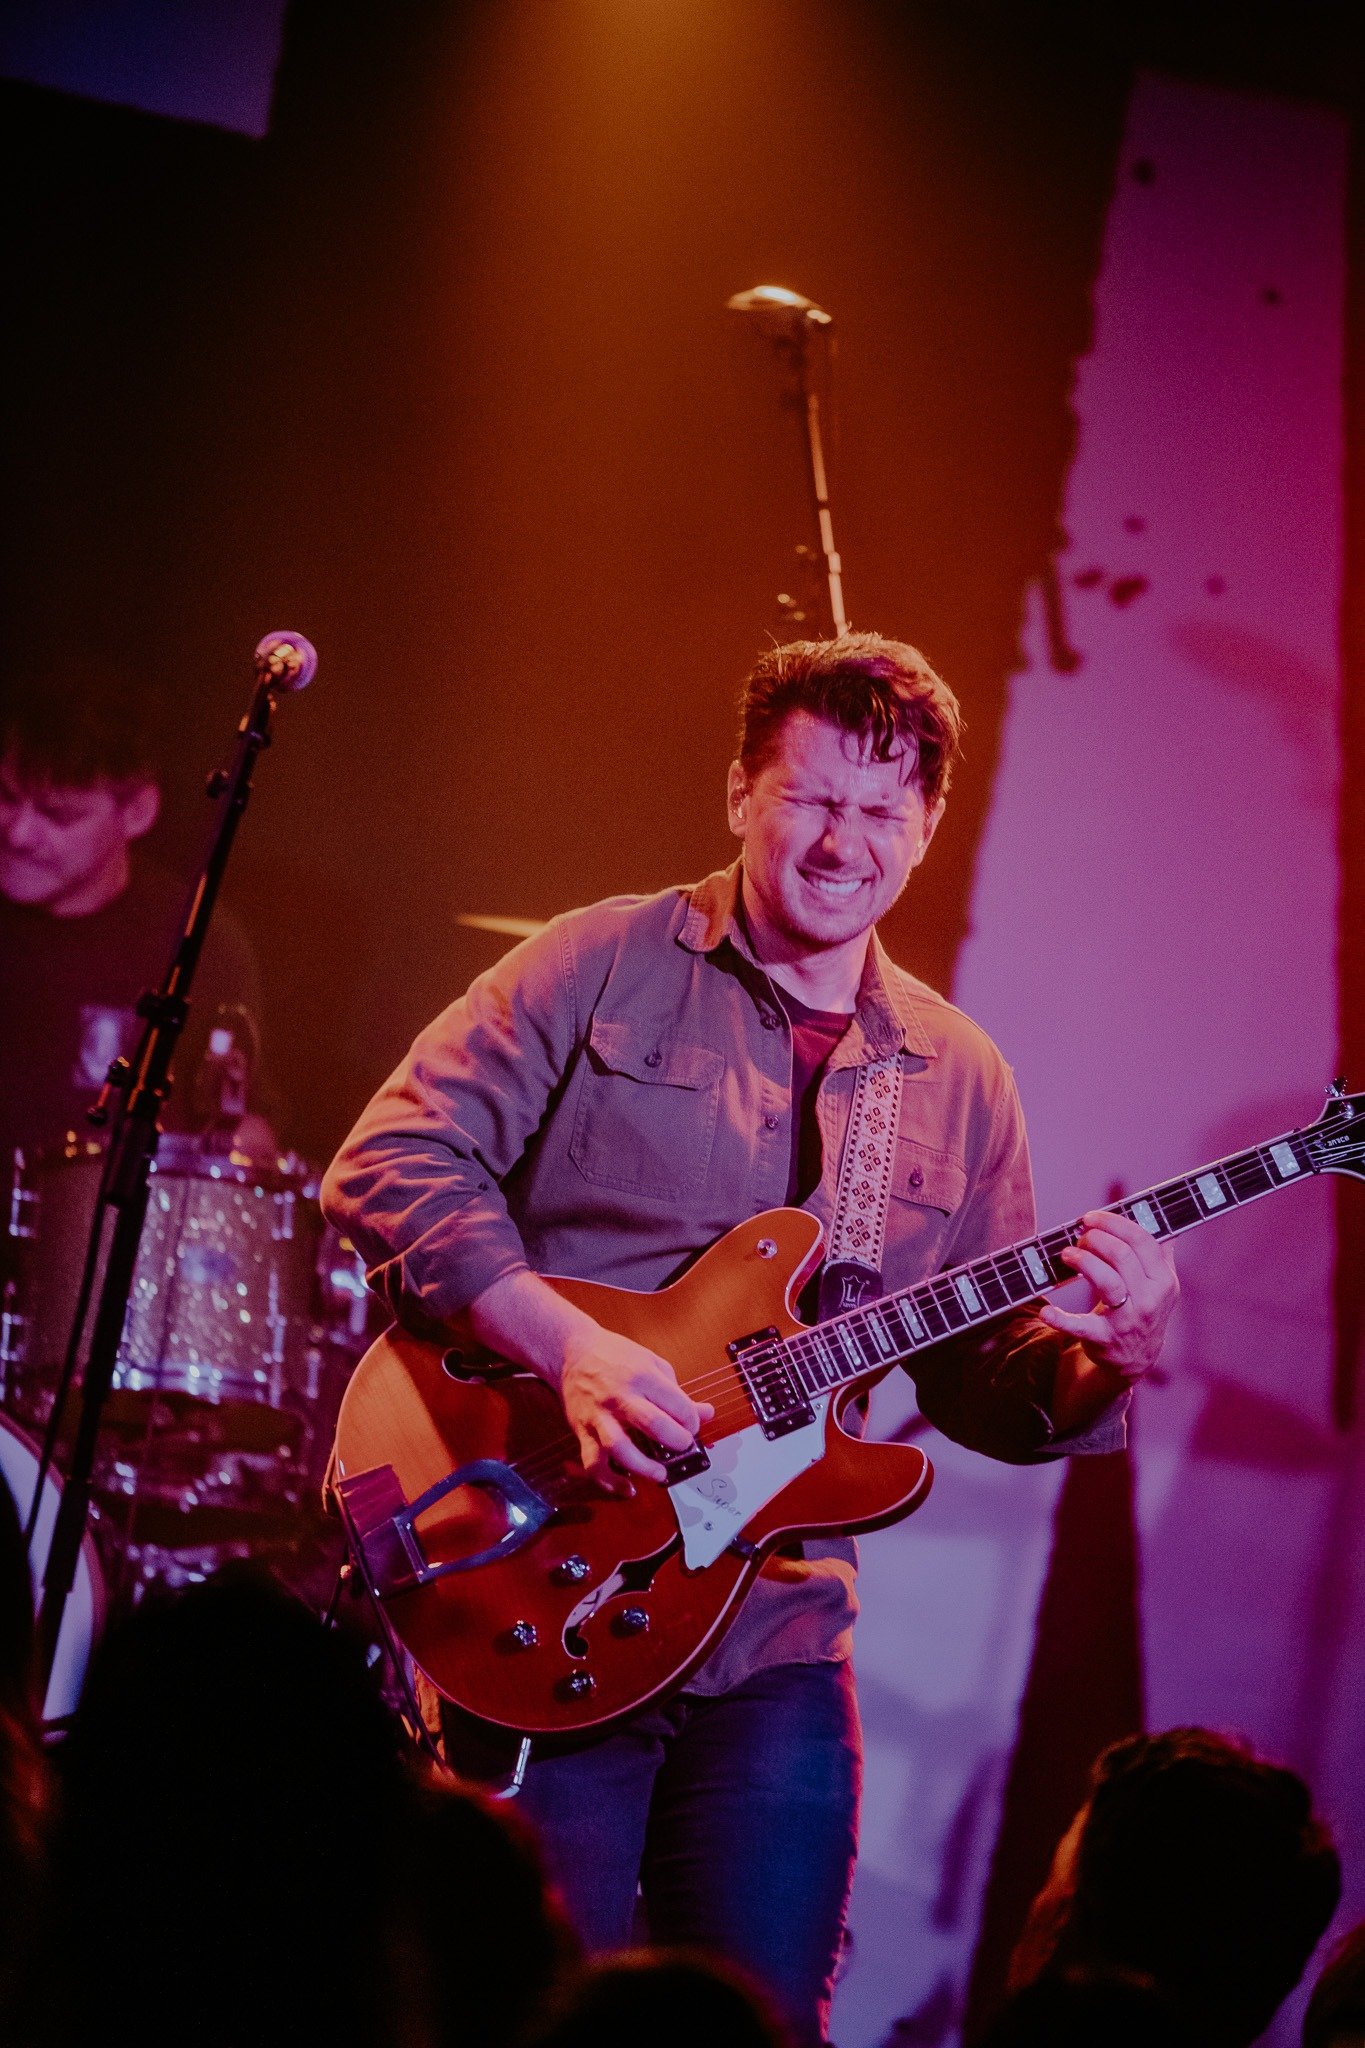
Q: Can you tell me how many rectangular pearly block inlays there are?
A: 10